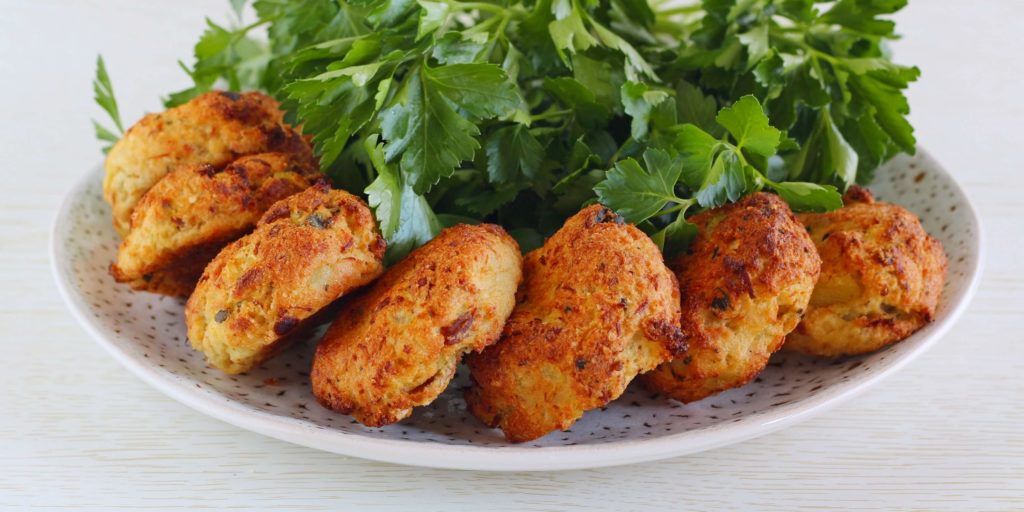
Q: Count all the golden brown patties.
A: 7